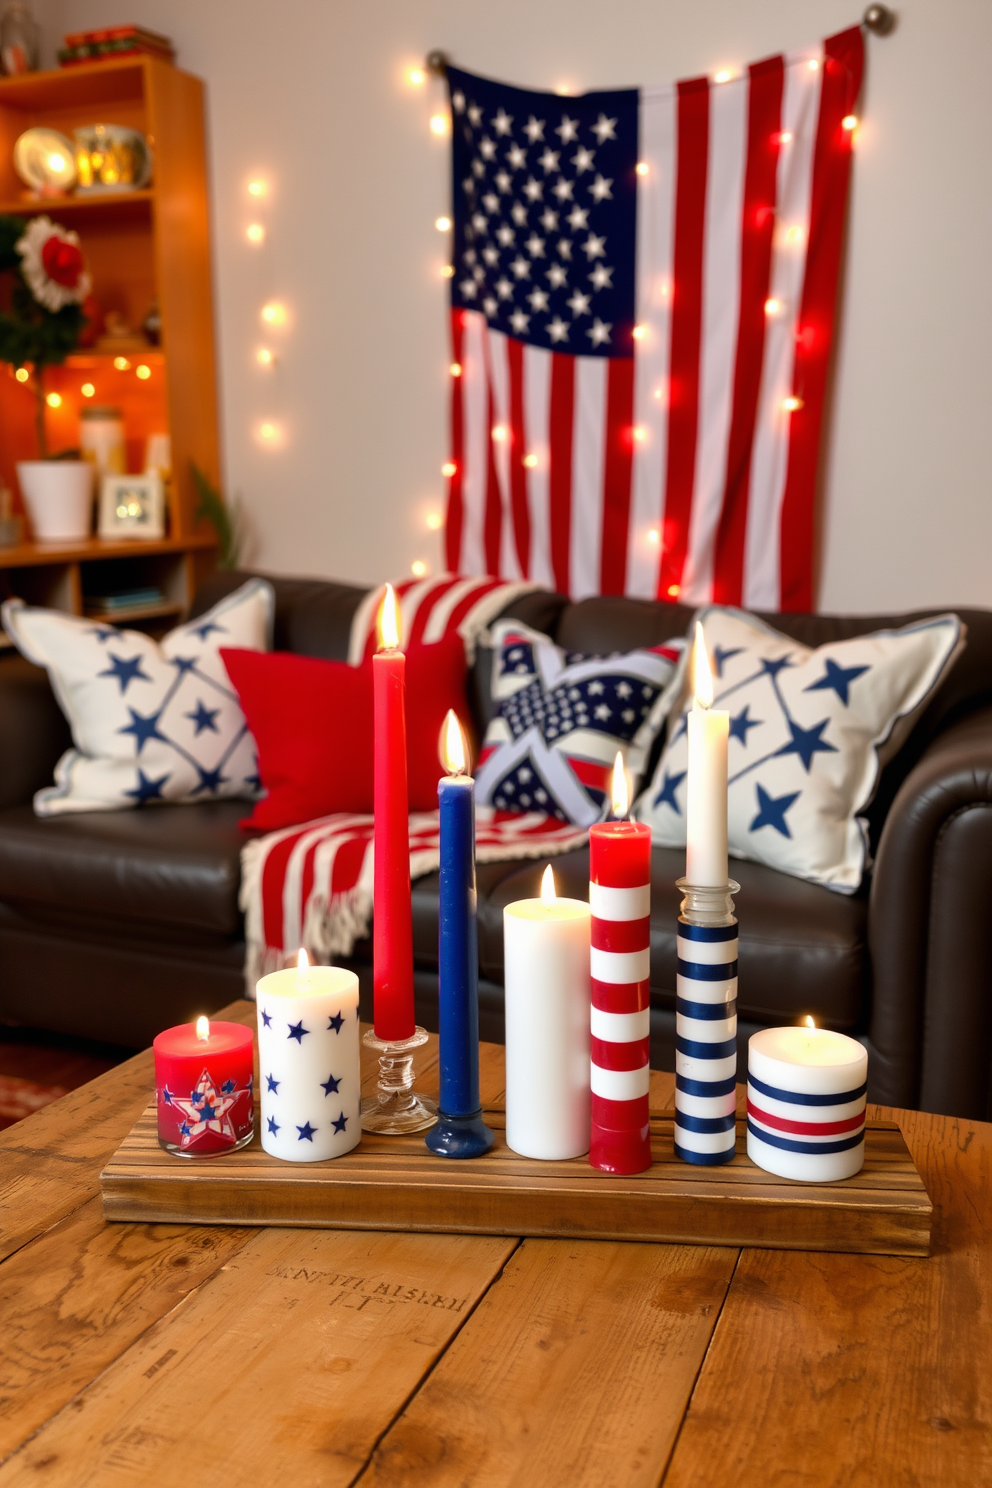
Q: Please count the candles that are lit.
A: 8